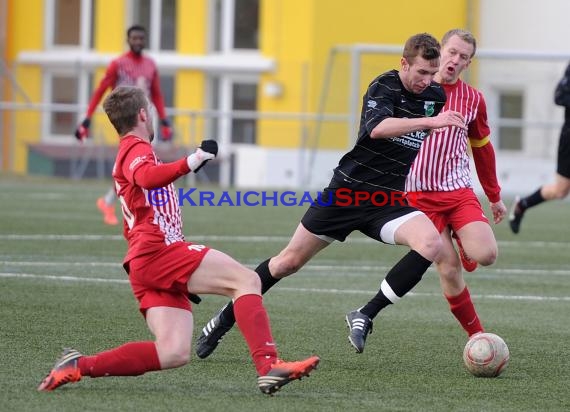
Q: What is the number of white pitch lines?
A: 3